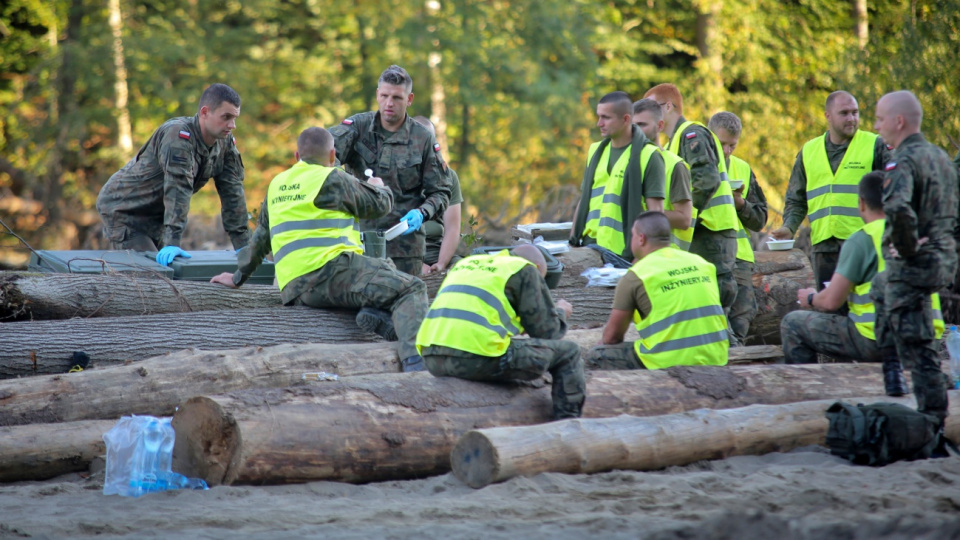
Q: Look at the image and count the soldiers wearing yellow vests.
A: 9